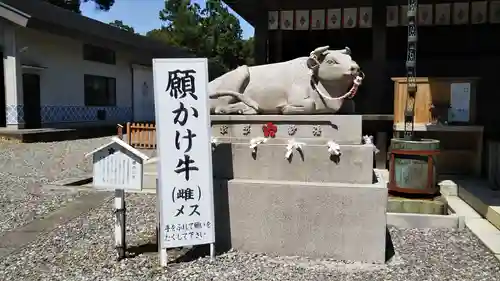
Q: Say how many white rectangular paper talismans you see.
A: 14